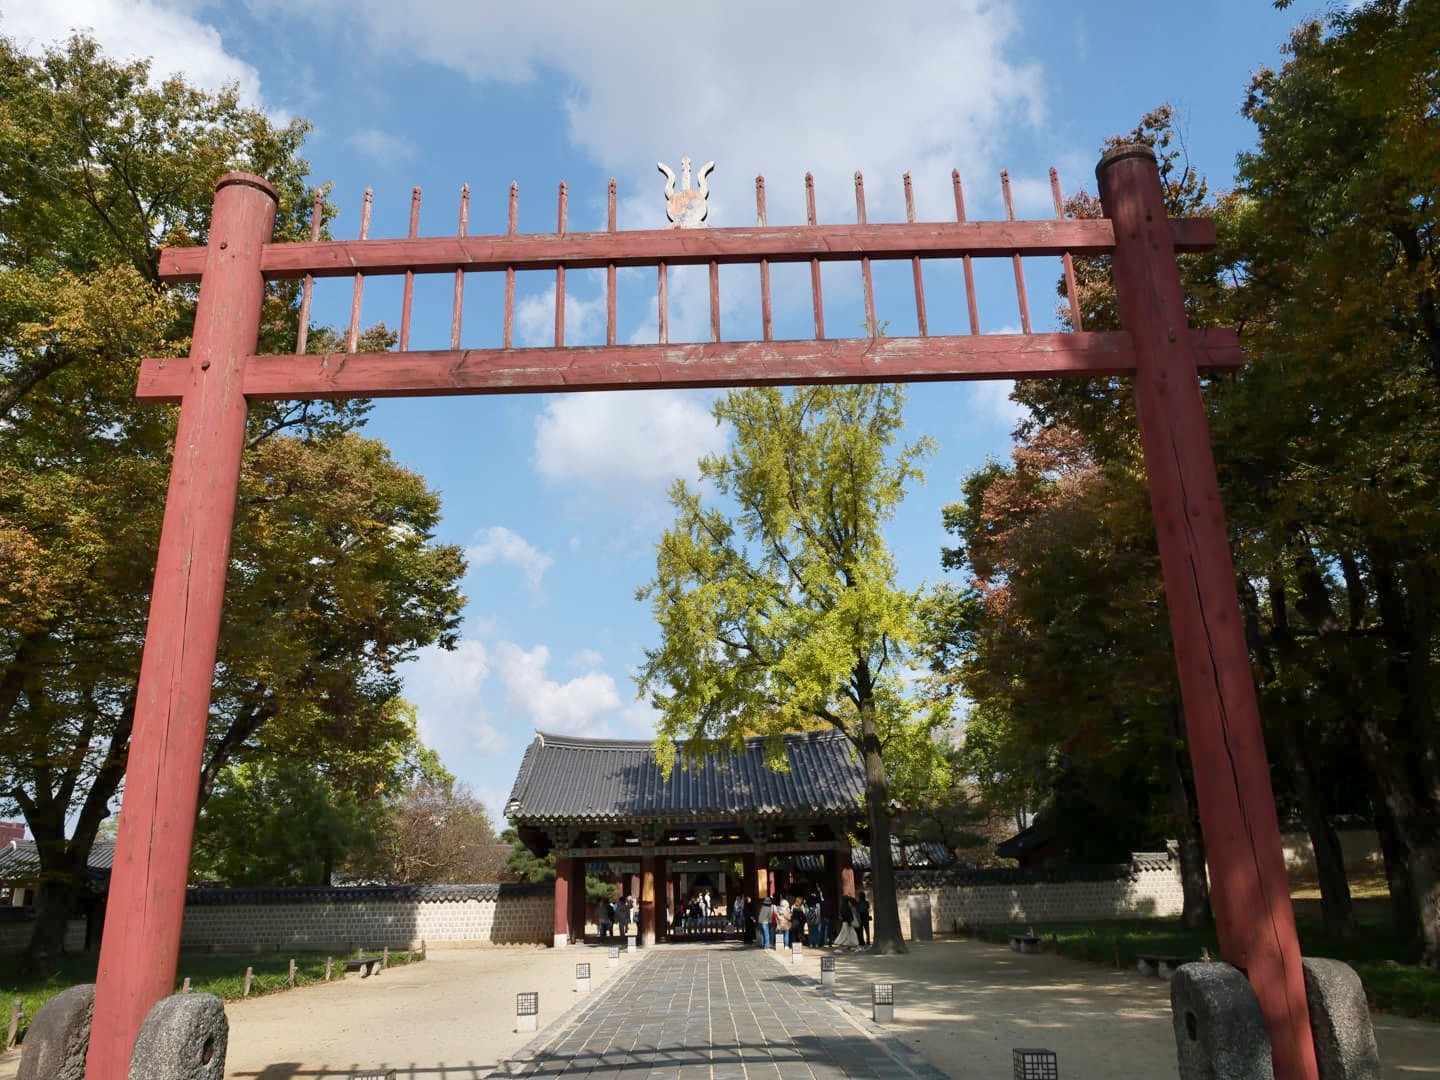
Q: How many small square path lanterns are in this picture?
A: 10